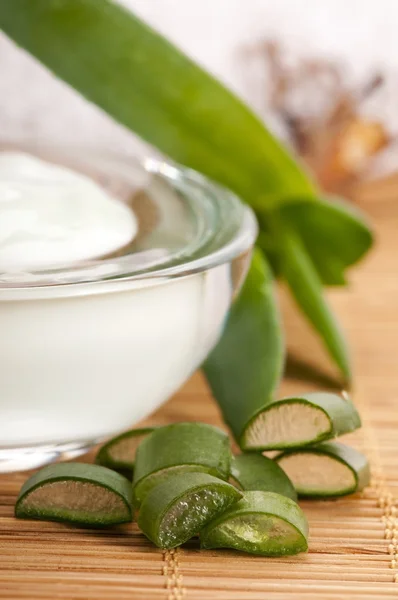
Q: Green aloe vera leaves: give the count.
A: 4